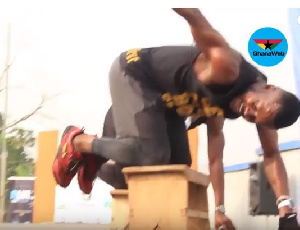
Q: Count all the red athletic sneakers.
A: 2